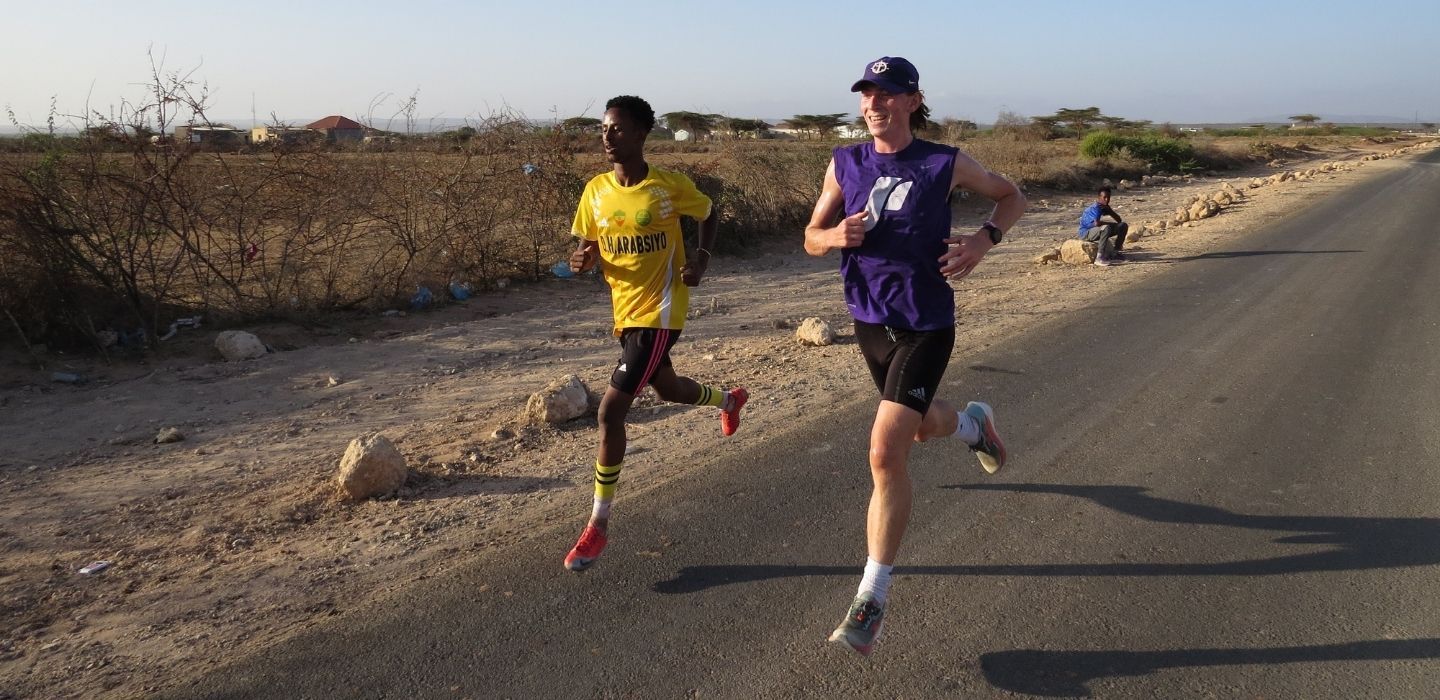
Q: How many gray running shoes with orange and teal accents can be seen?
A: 2